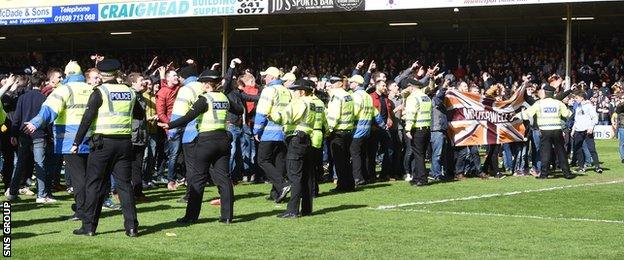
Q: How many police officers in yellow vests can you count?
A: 7